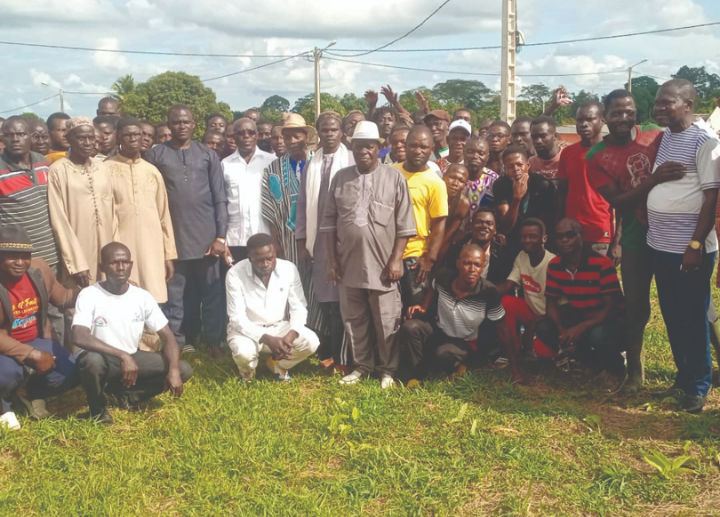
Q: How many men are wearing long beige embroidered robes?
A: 2